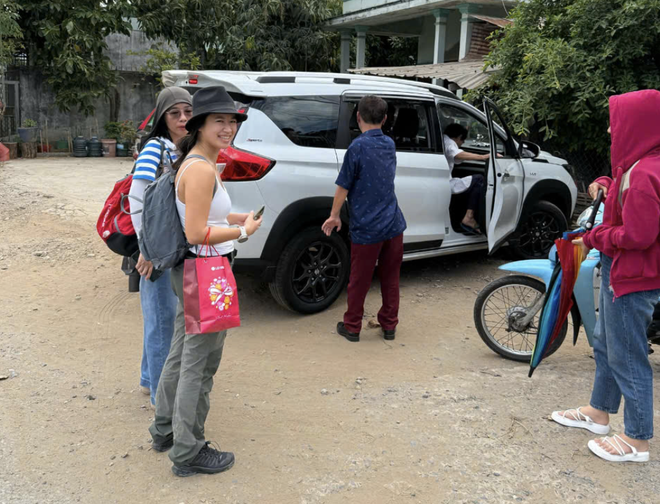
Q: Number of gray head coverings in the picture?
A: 2